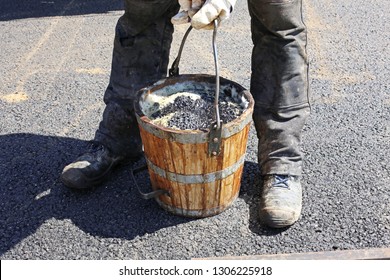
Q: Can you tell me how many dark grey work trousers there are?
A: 1